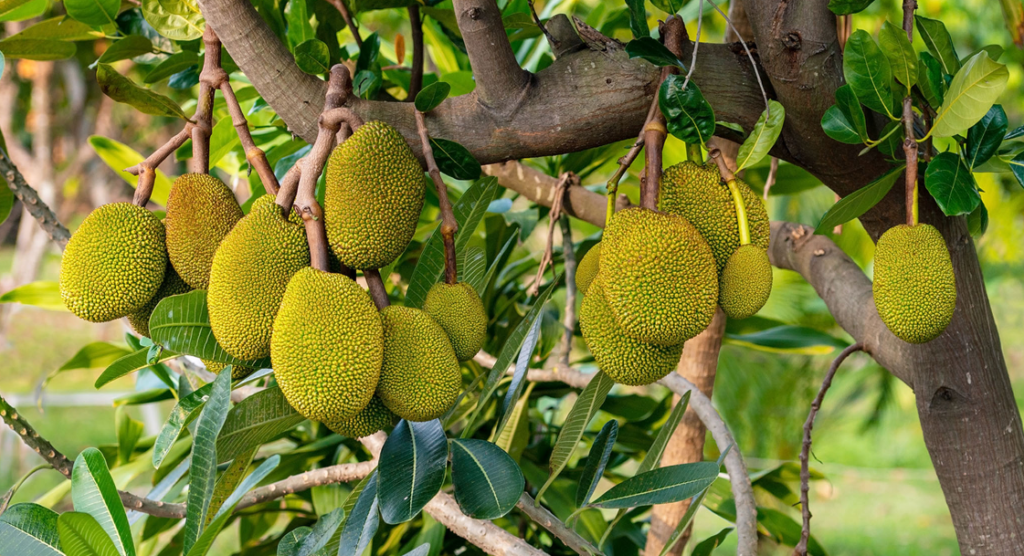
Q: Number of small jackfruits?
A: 3